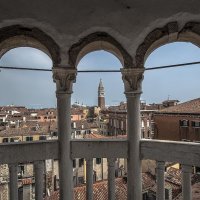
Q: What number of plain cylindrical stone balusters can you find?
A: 6